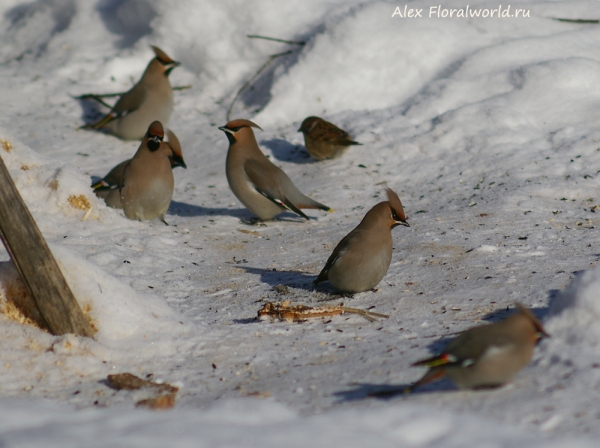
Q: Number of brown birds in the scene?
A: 7